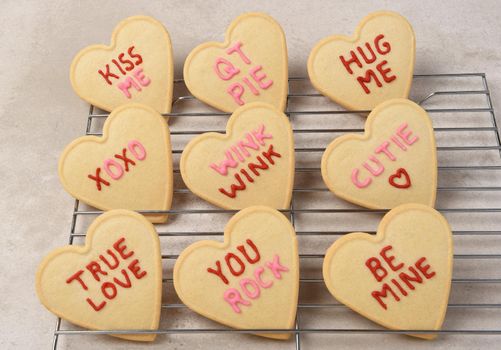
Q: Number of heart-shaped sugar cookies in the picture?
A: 9